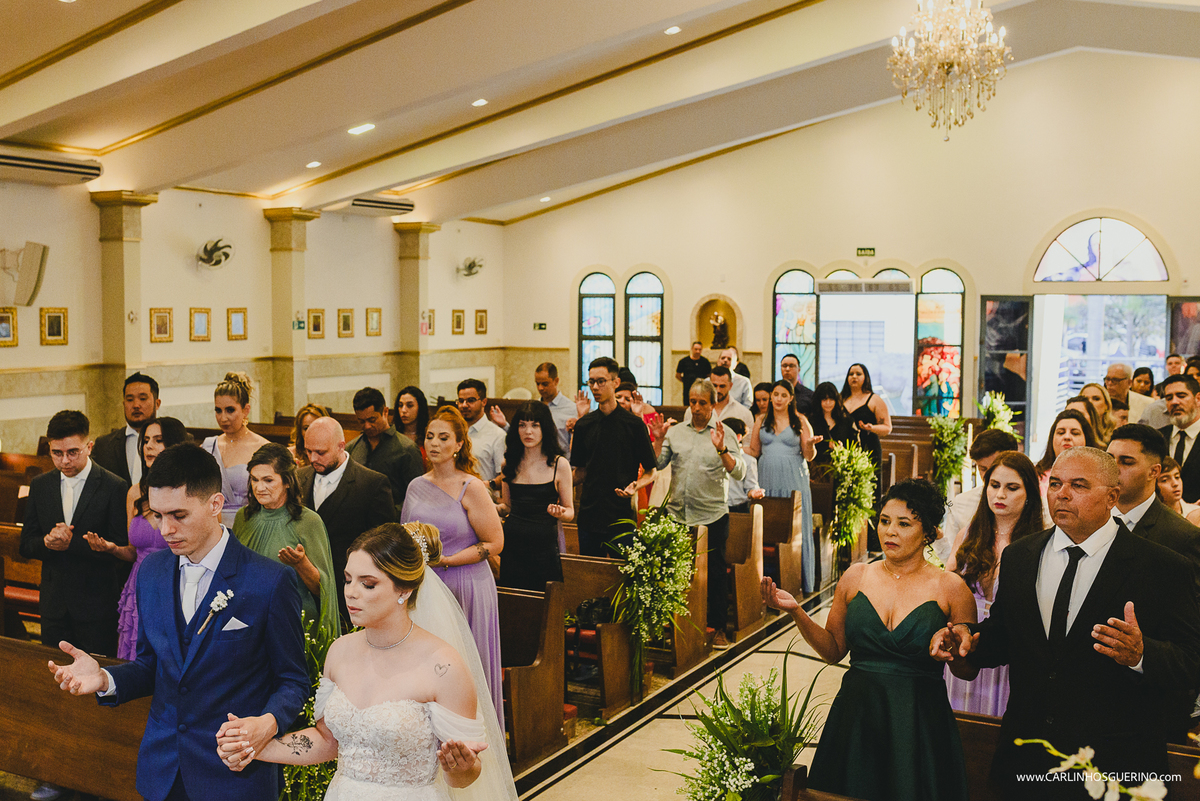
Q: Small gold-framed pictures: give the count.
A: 11